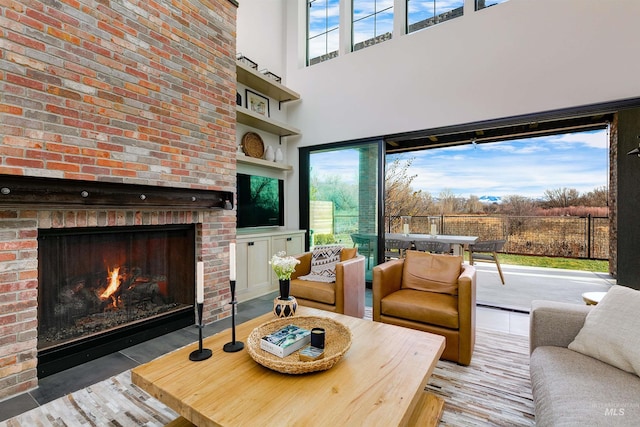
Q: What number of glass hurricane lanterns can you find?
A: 2